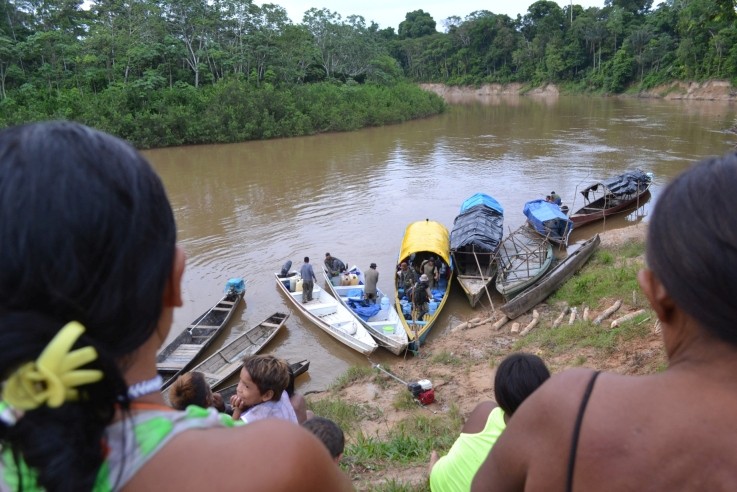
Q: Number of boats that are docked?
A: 11